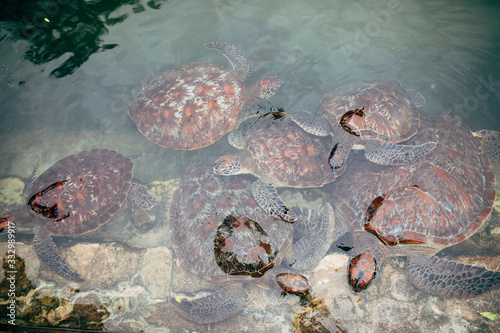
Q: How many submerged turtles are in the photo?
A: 6